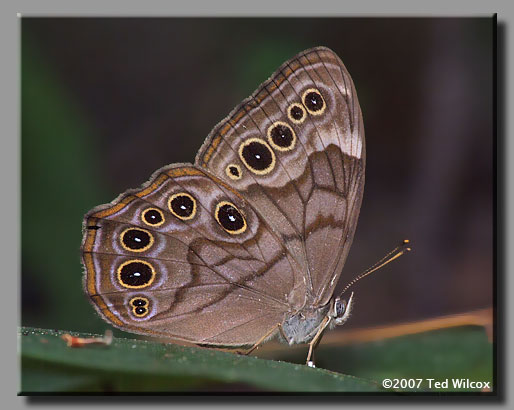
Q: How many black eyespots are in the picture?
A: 12